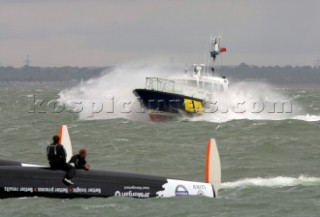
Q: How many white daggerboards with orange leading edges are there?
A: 2